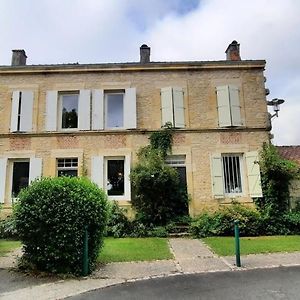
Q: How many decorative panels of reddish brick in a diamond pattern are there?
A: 5